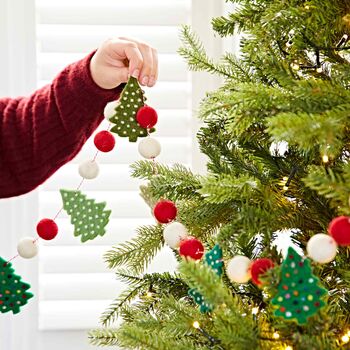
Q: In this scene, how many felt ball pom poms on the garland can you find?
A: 14